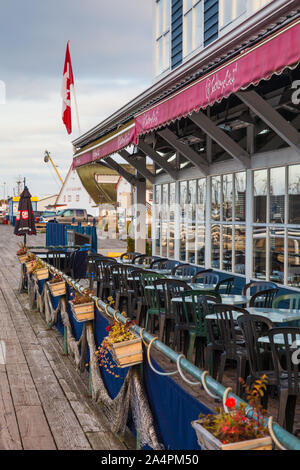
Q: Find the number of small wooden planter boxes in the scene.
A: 7